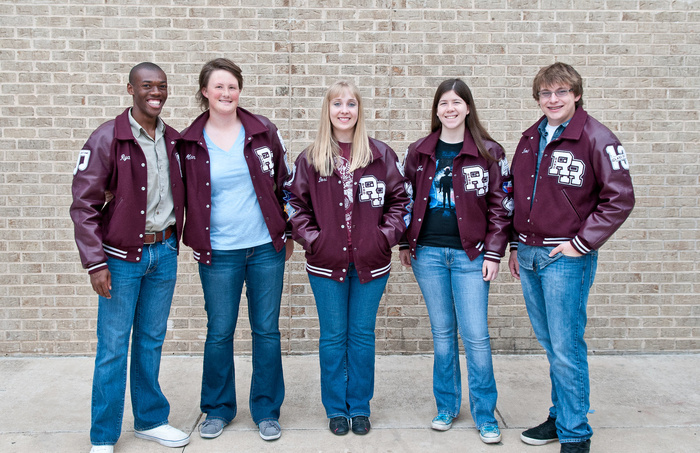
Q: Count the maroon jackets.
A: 5